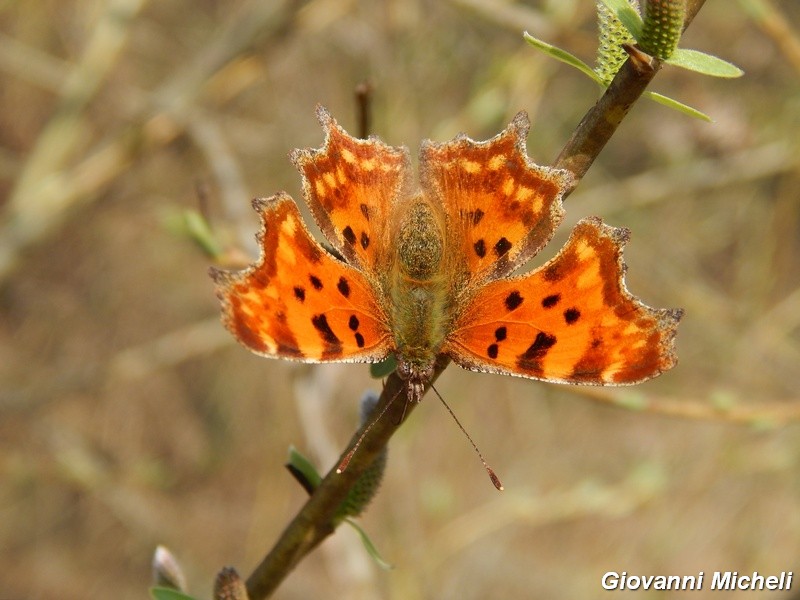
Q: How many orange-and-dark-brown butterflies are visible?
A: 1